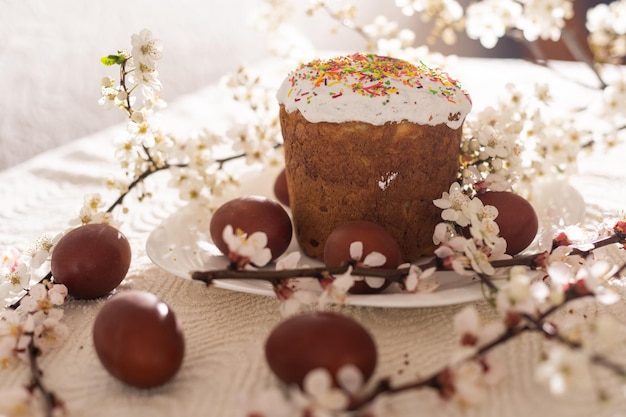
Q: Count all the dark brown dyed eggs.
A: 7